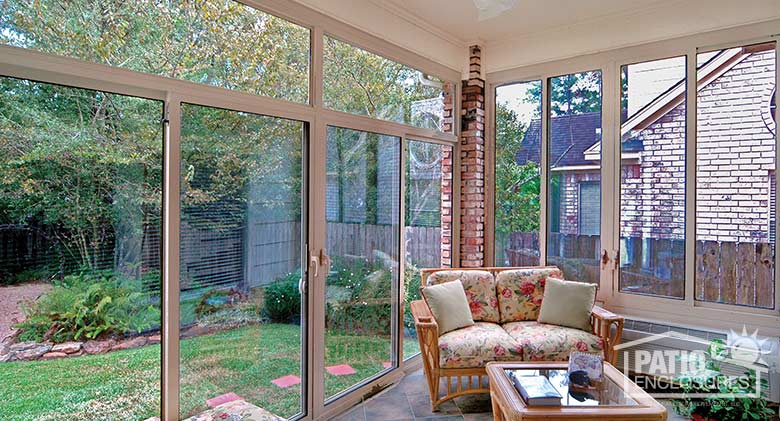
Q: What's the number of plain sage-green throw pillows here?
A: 2